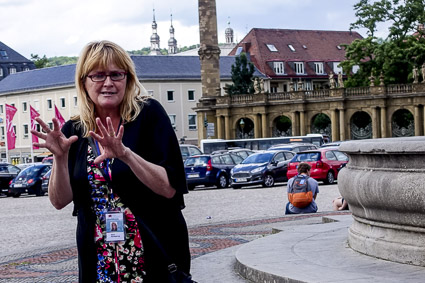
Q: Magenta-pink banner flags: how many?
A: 3